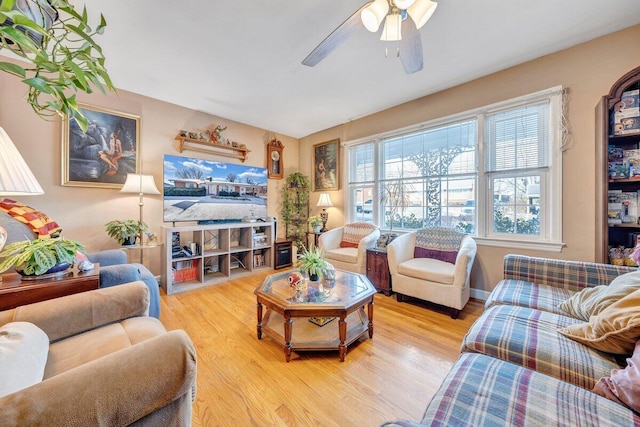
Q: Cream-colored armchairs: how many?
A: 2